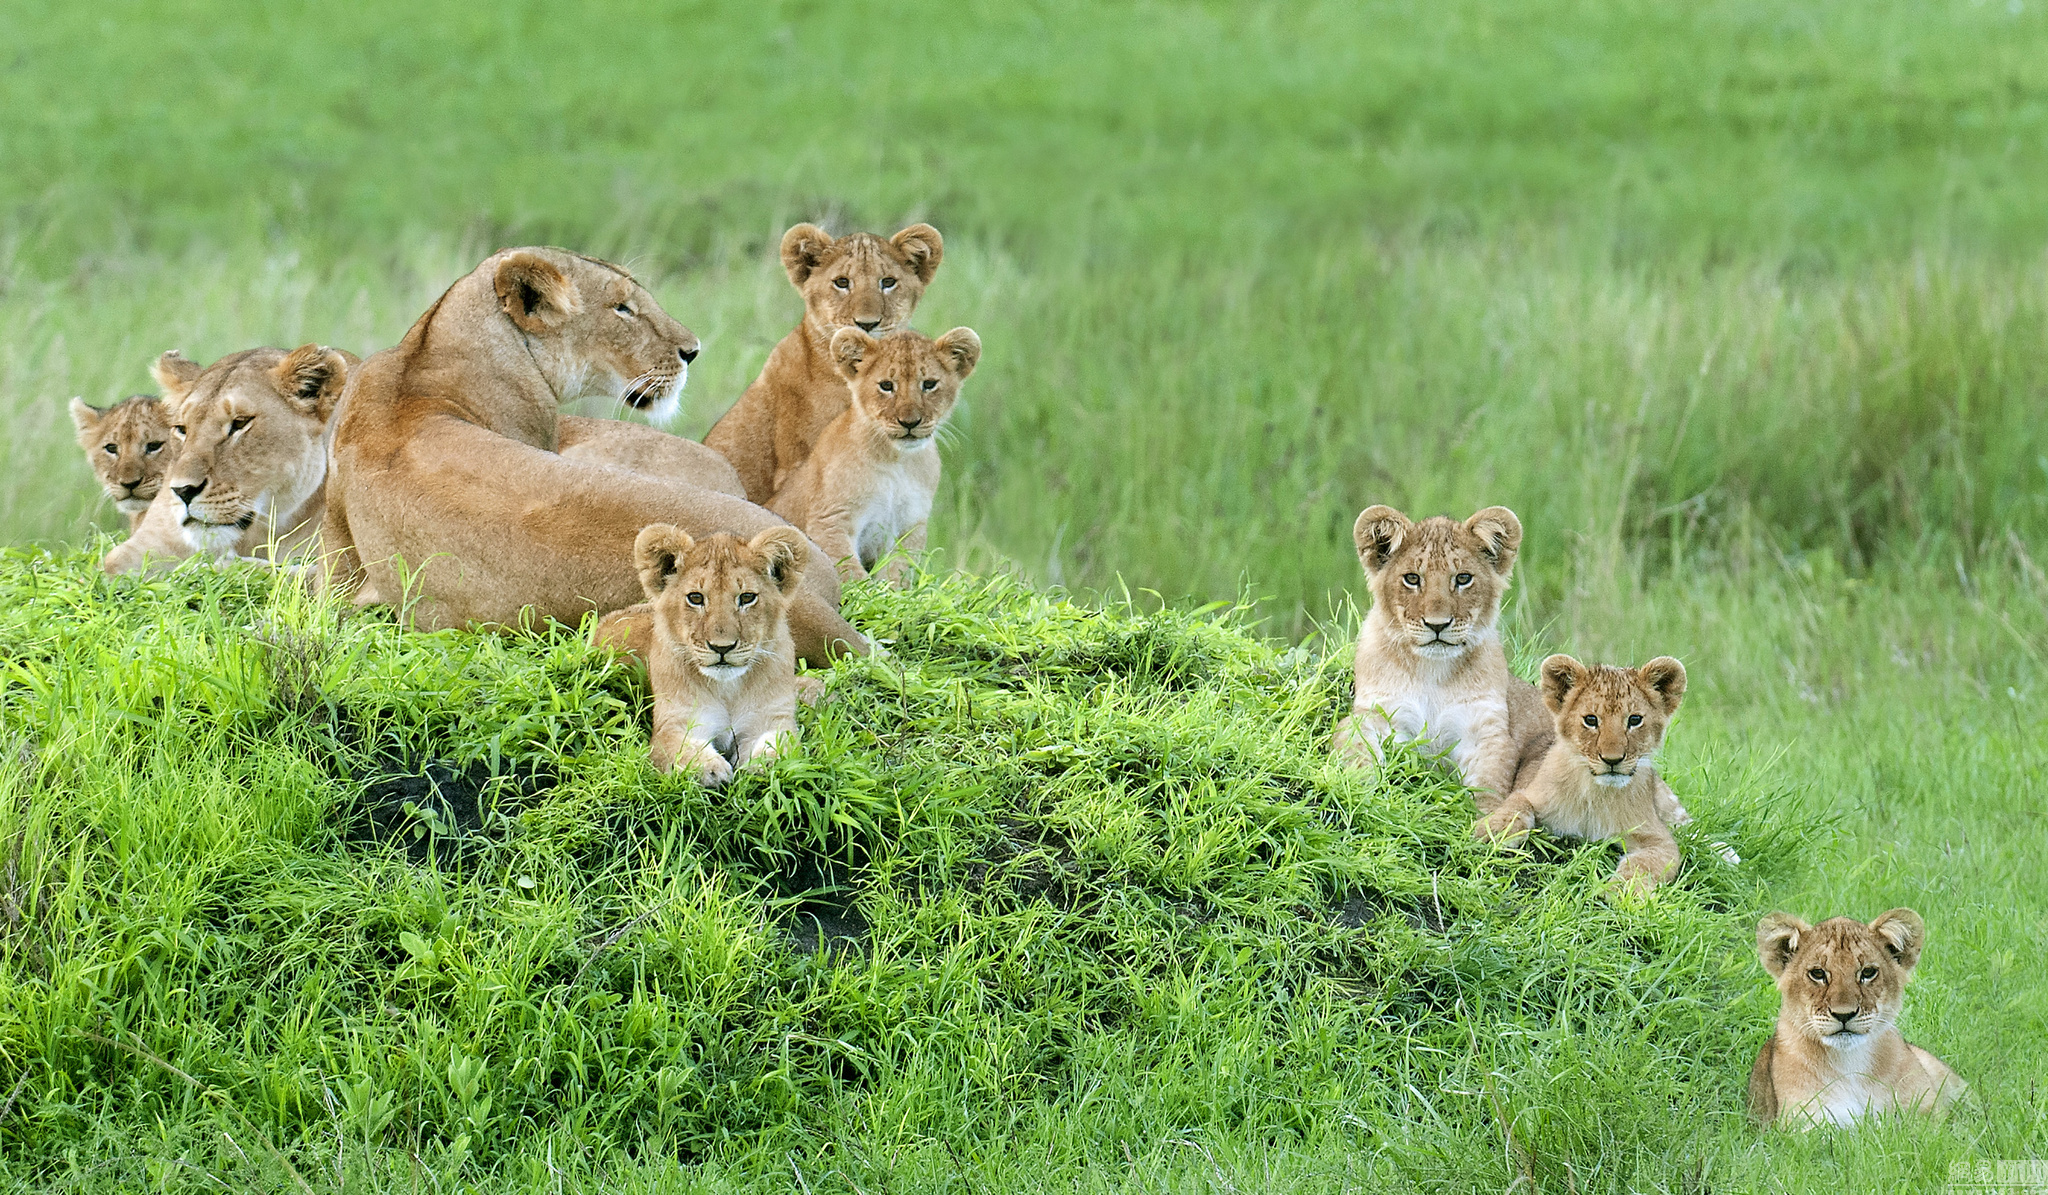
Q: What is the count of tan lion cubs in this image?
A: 7